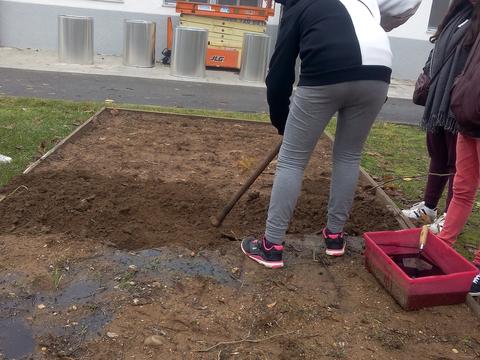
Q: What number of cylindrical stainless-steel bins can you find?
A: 4